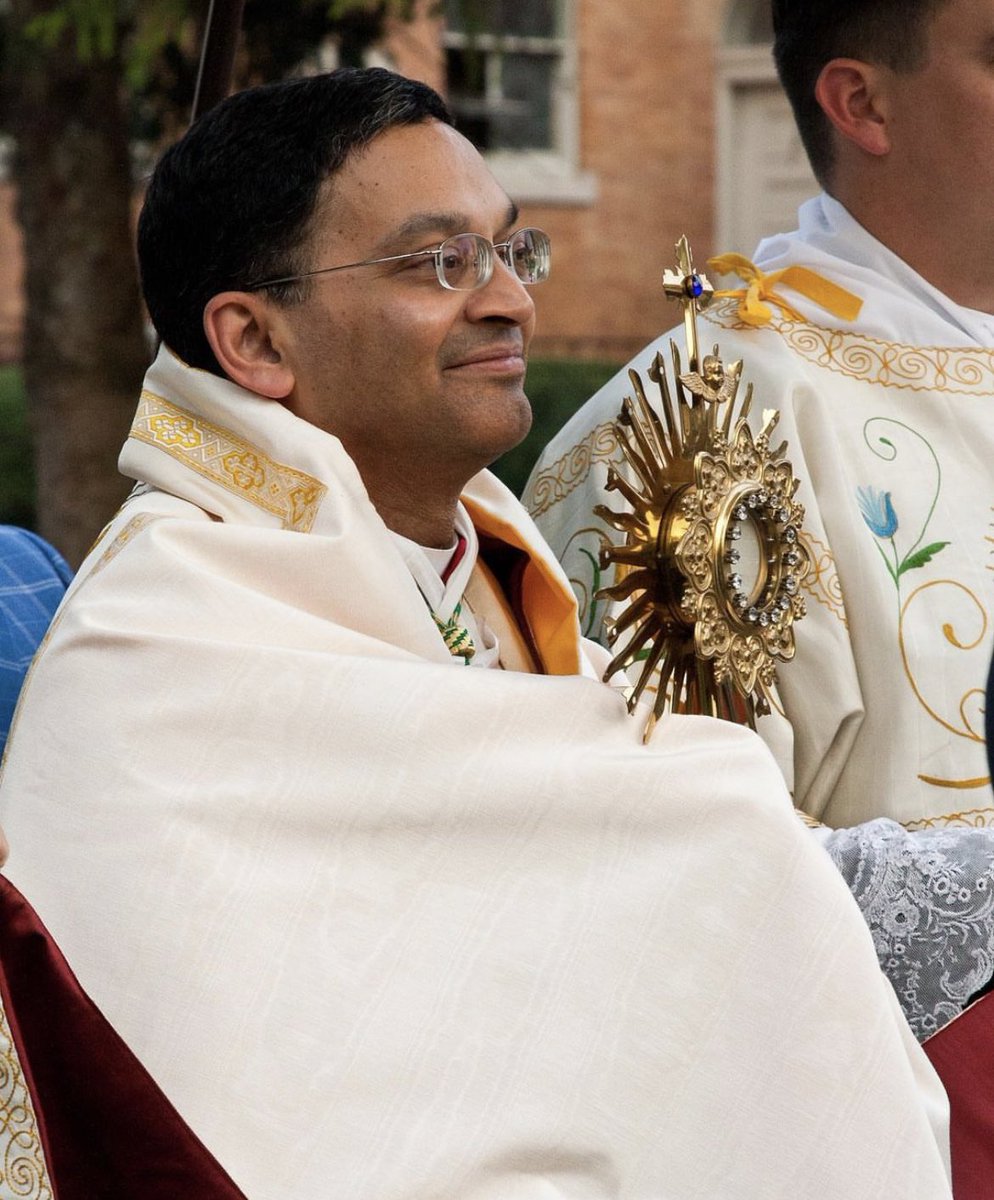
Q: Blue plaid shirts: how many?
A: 1